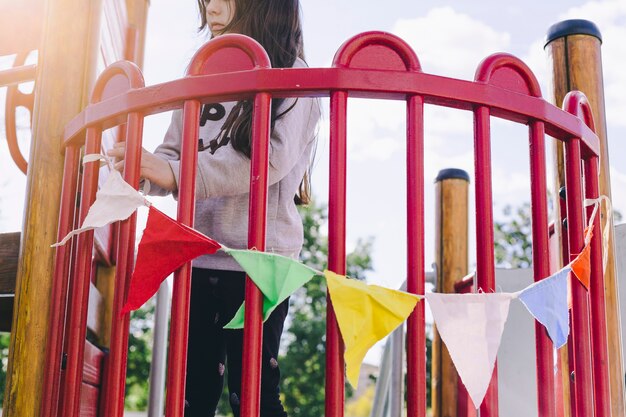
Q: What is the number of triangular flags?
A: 7